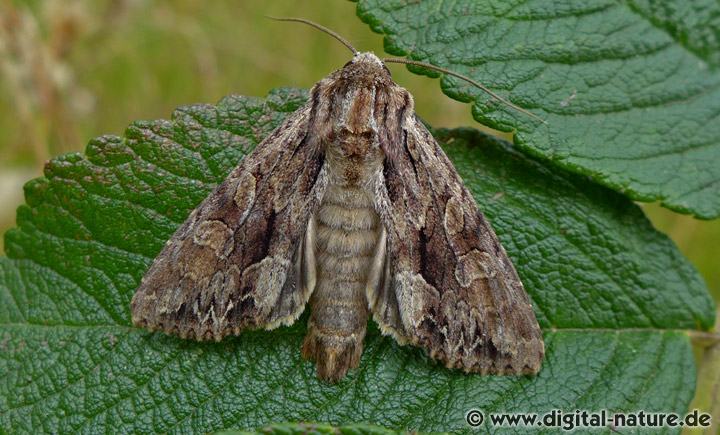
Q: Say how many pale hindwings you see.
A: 2